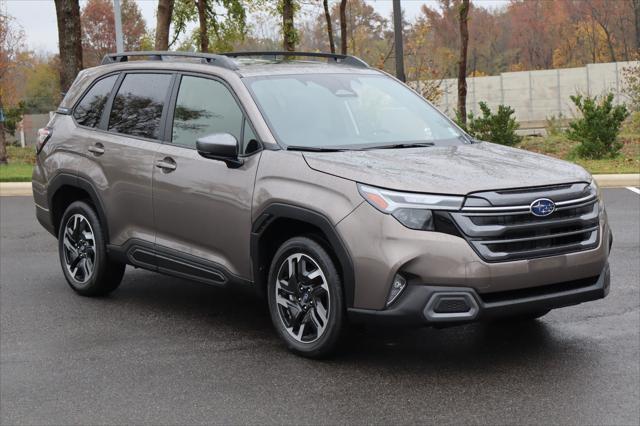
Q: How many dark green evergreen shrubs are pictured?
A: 2